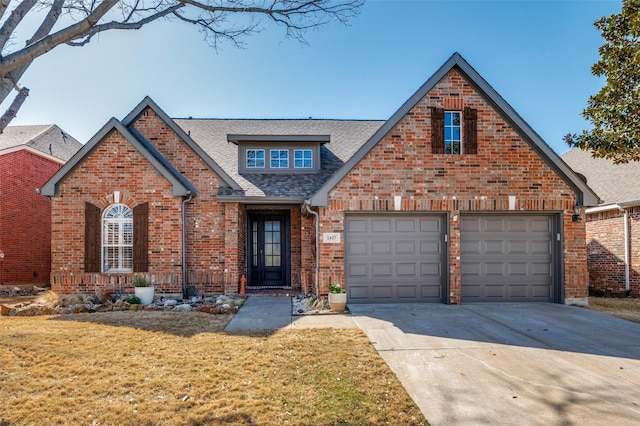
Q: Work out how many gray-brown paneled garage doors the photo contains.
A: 2